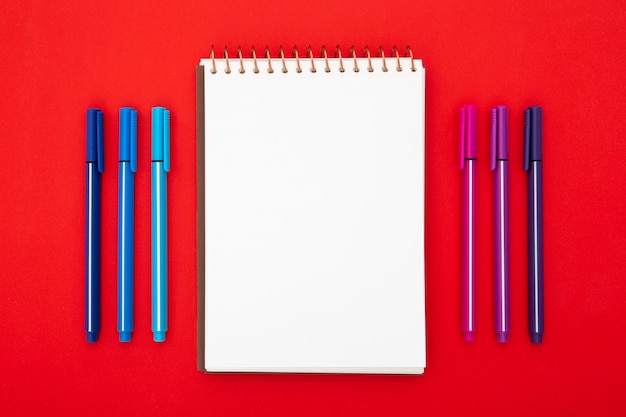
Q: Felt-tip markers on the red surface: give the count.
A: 6